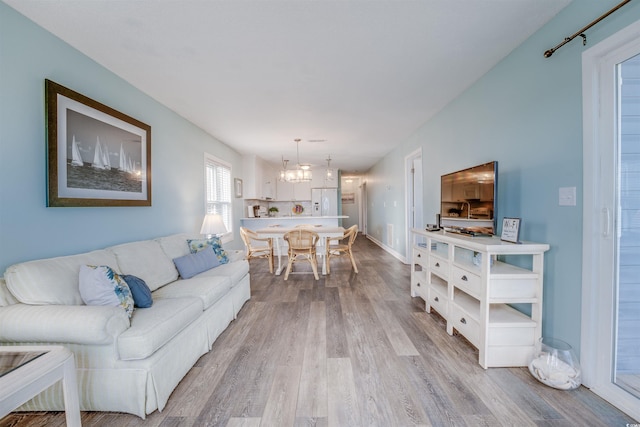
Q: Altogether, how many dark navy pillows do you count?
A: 1